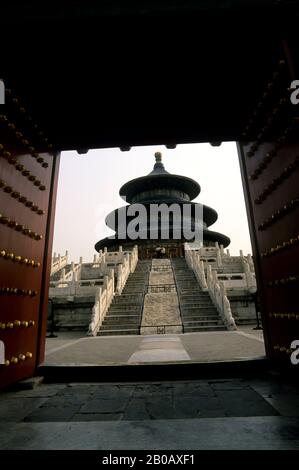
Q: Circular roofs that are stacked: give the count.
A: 3